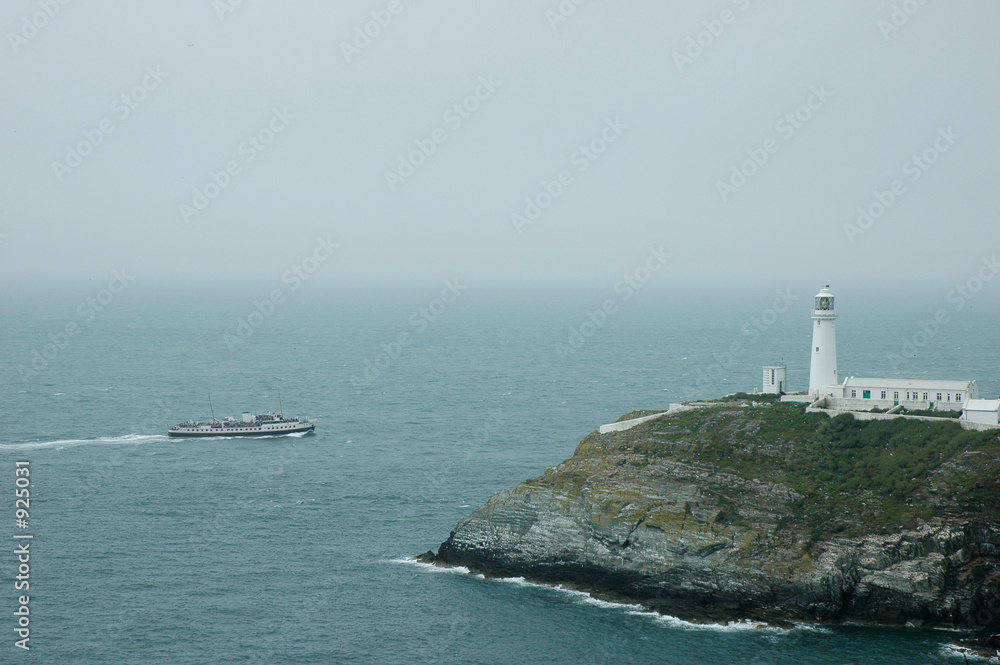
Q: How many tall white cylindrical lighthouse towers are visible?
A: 1